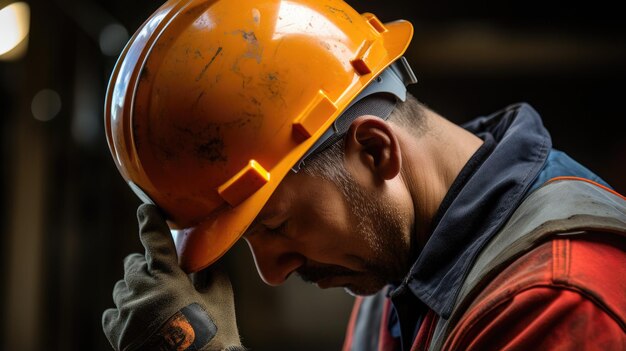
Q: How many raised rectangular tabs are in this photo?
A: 4